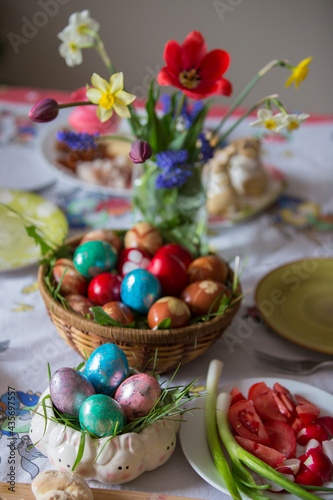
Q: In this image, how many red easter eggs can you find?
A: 4